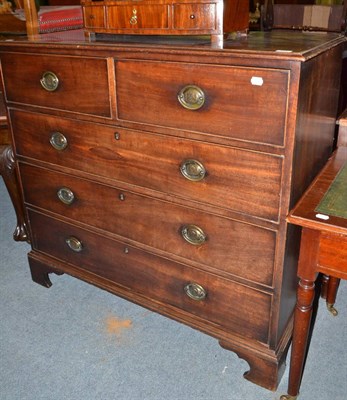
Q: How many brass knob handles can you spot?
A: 8